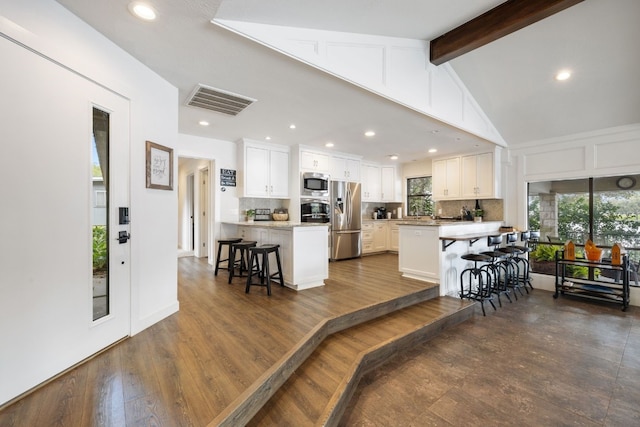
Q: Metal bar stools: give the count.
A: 4